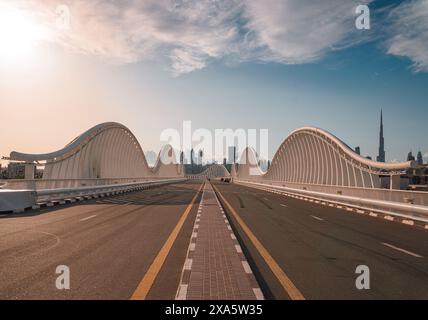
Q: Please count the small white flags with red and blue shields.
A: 0